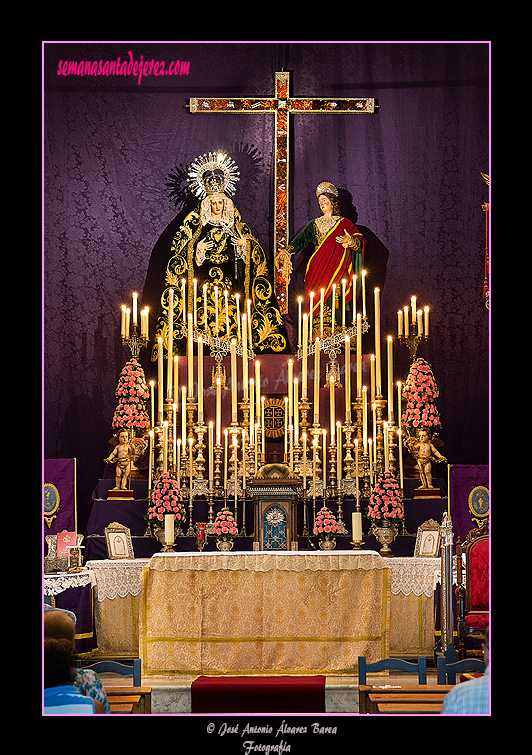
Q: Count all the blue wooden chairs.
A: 3